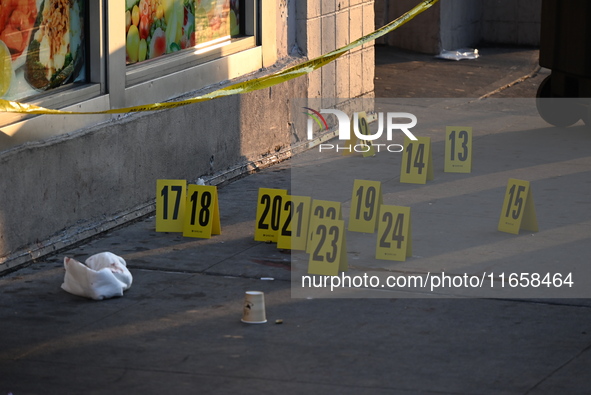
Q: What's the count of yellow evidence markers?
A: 12